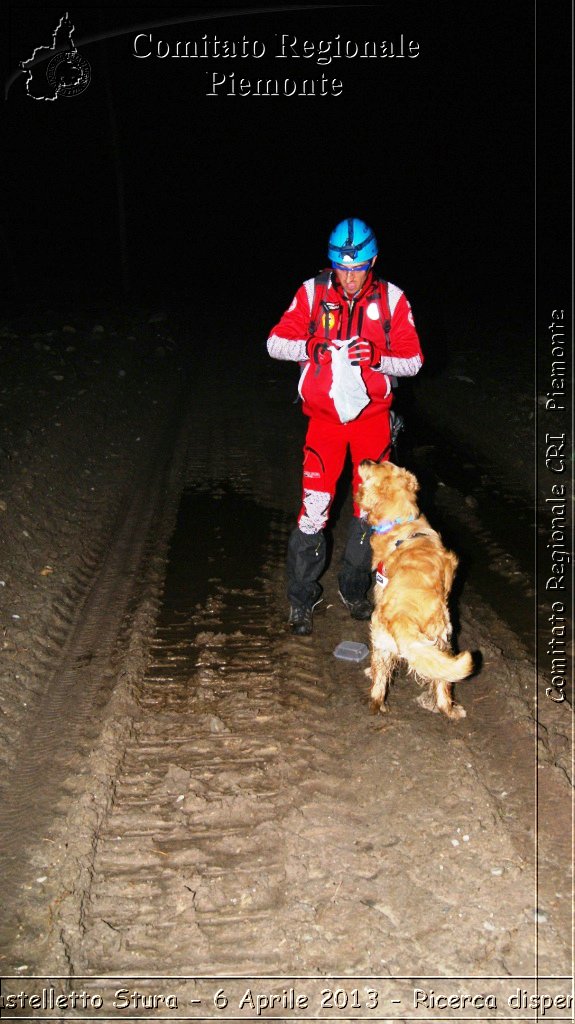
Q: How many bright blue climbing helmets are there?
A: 1